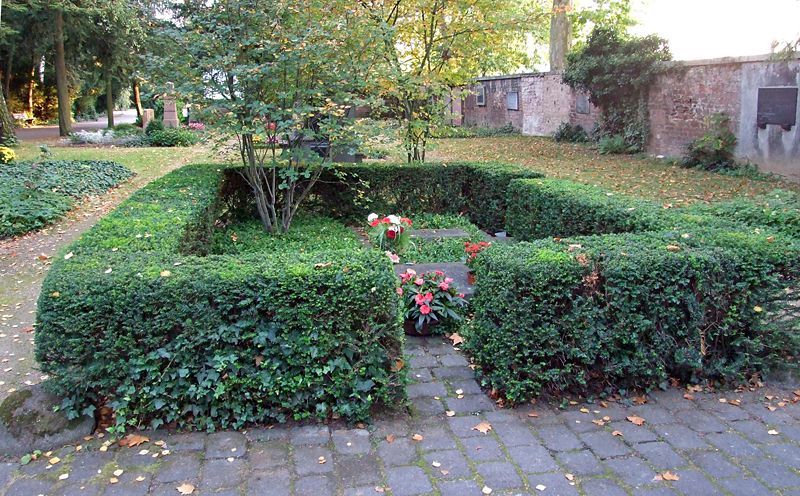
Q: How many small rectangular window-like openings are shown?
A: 3